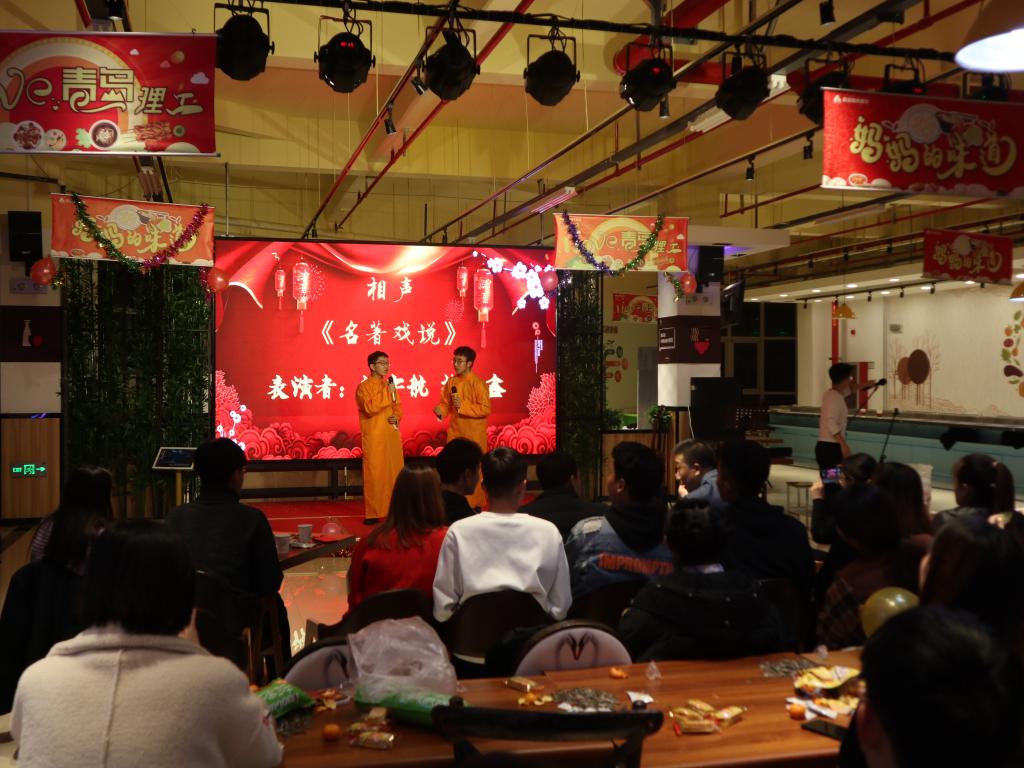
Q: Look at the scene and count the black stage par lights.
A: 9